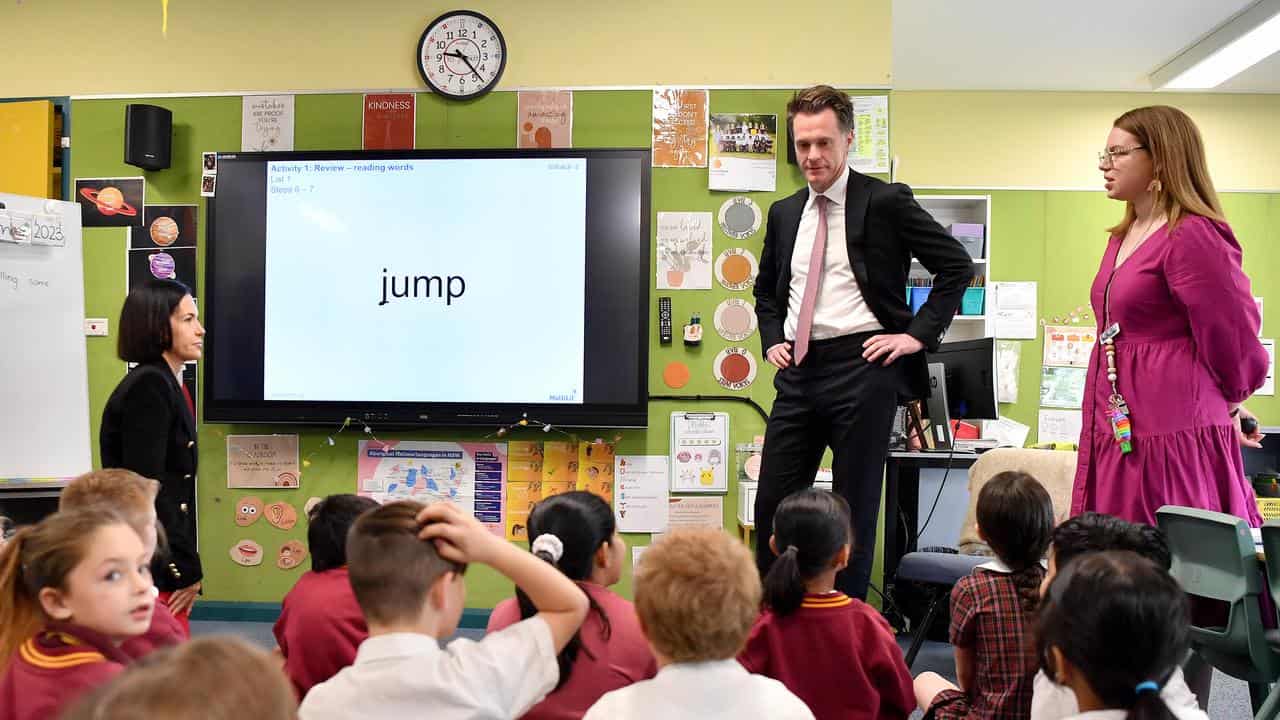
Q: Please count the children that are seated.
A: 11